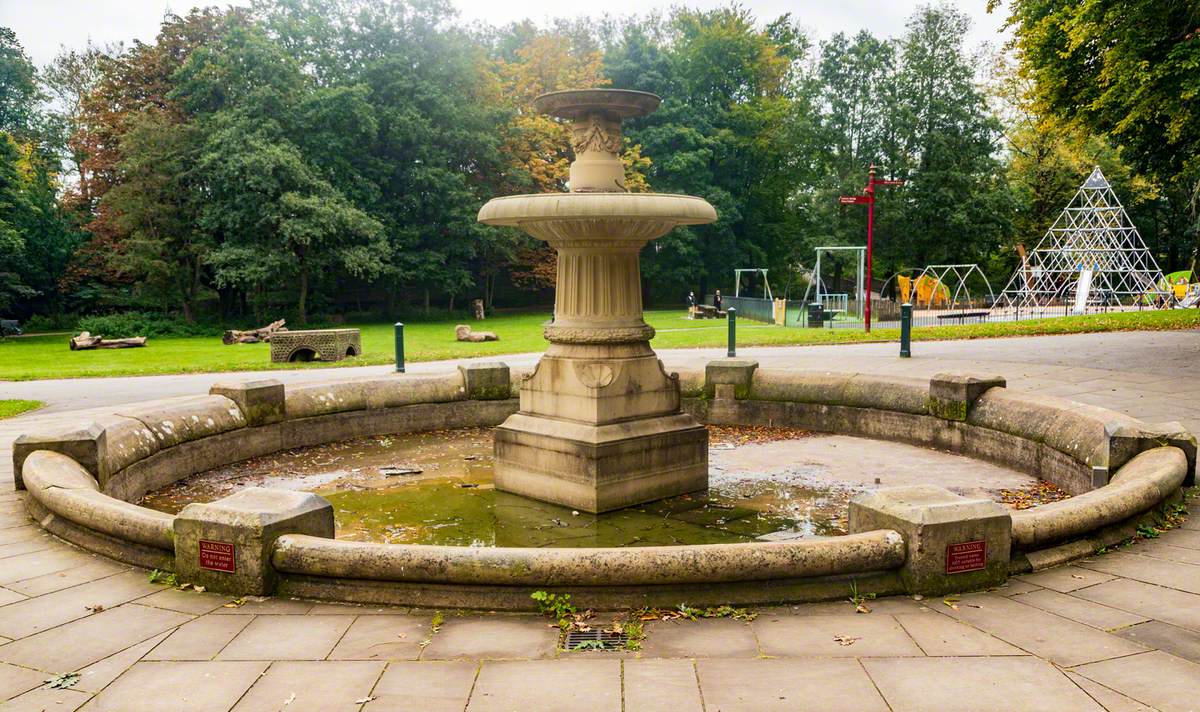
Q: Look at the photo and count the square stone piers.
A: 8